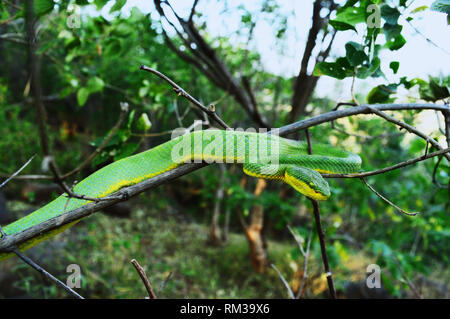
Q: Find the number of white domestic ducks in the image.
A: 0